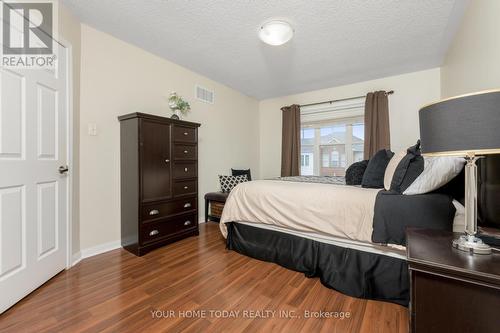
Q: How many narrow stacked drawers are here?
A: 4